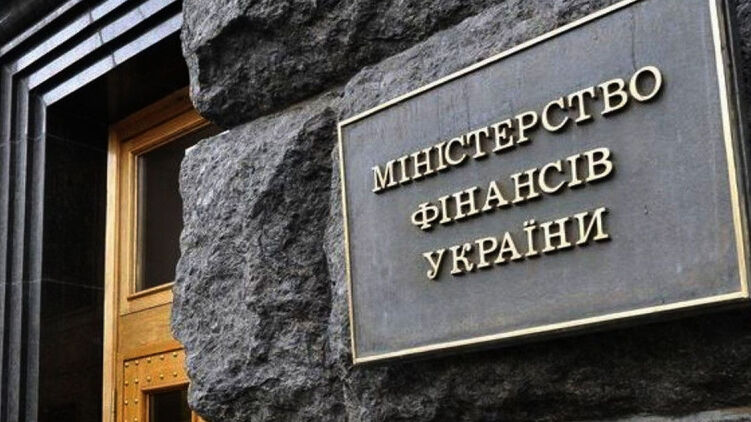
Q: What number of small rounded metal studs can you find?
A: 14